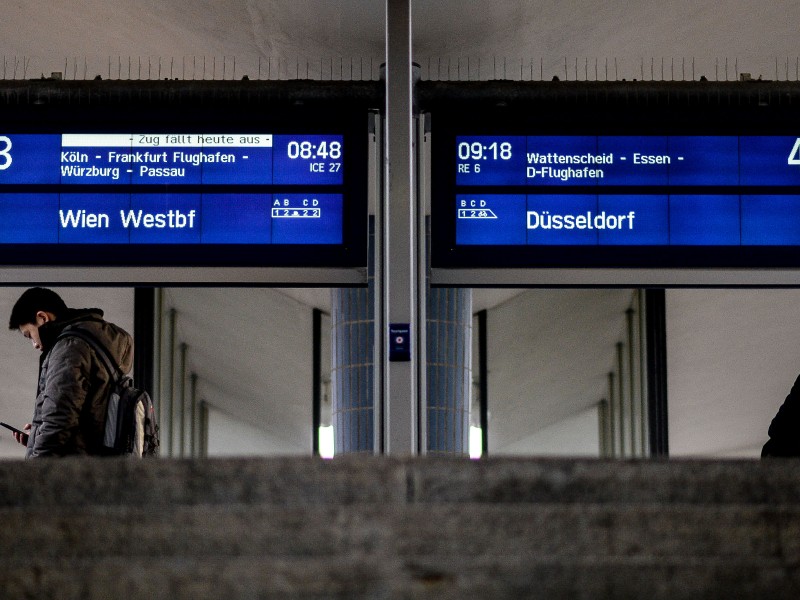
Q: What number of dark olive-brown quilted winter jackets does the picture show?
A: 1